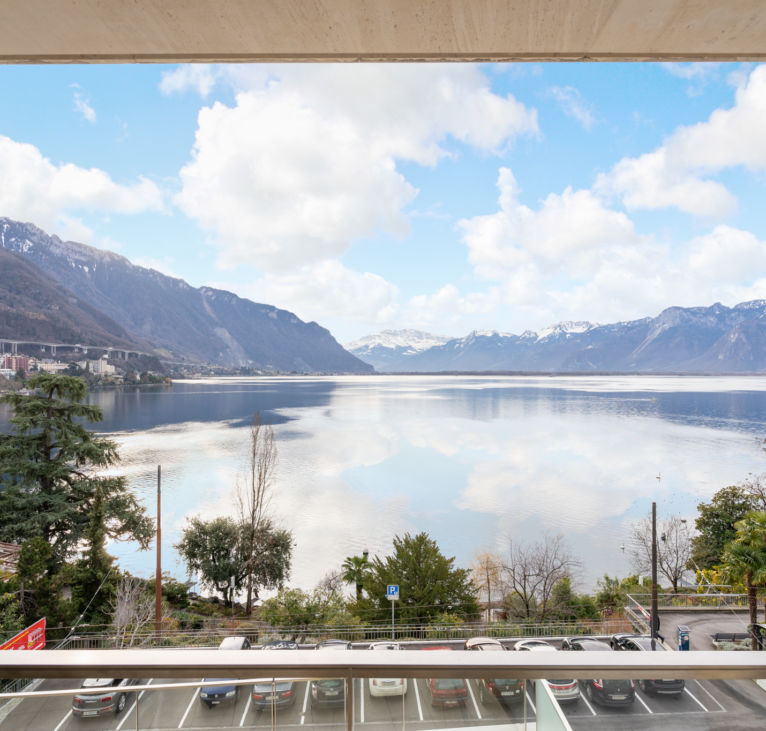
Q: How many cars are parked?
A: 10